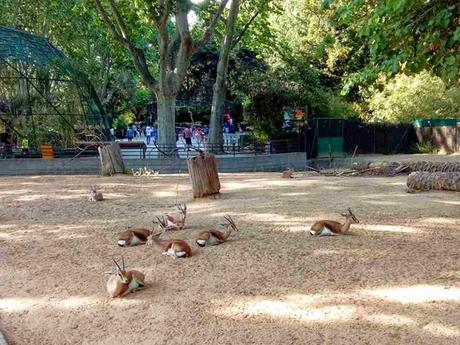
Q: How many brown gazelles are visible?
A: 6